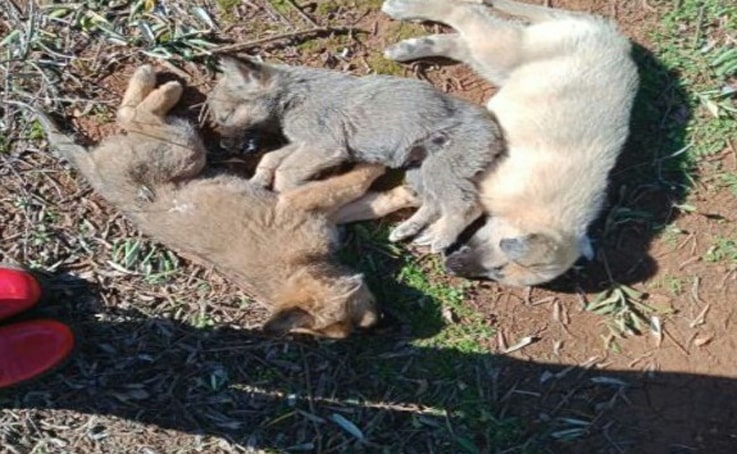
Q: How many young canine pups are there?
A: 3